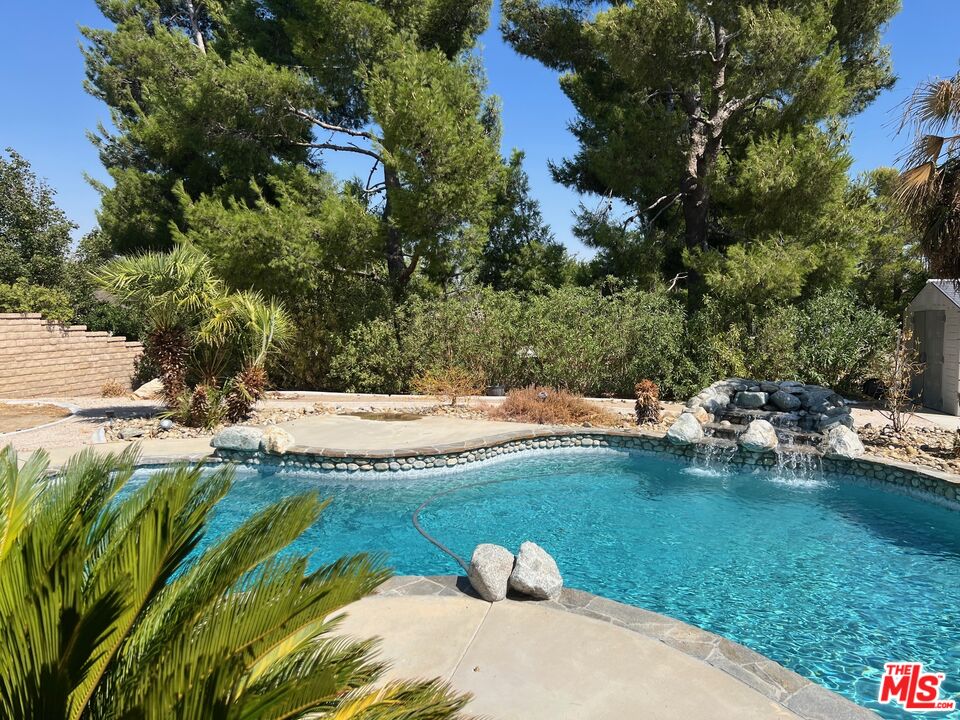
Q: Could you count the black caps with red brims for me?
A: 0